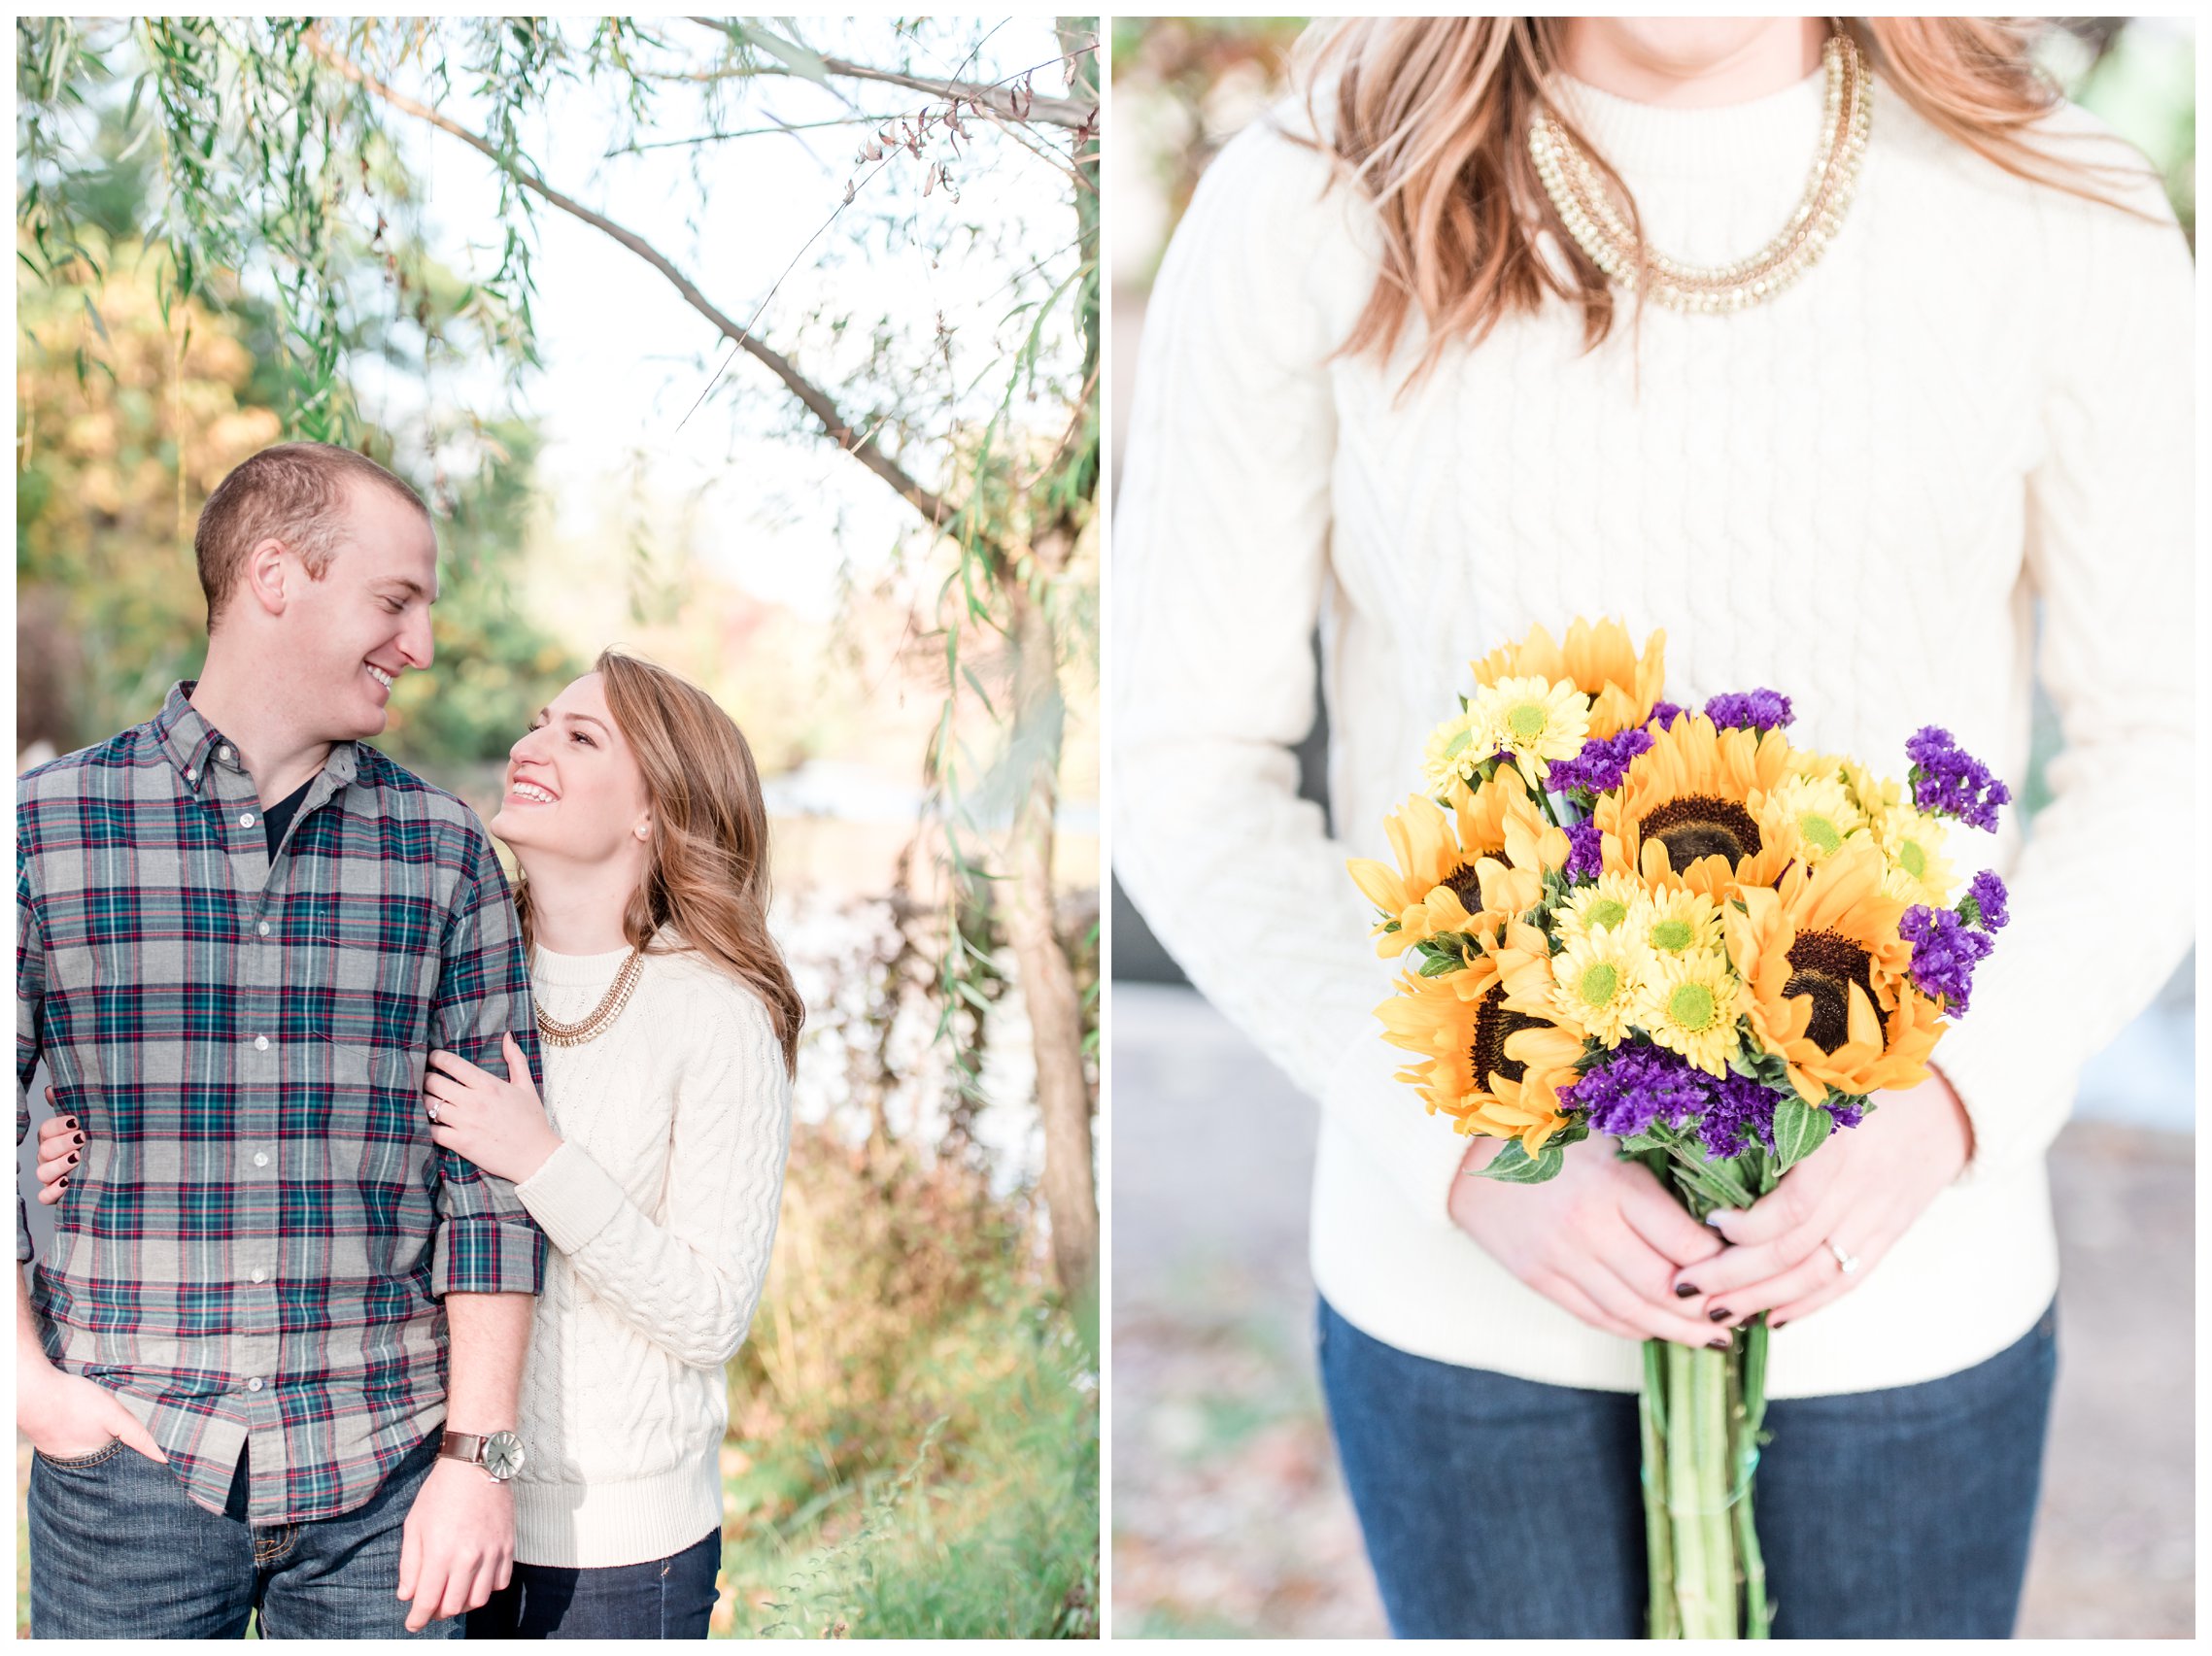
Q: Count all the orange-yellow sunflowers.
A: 5